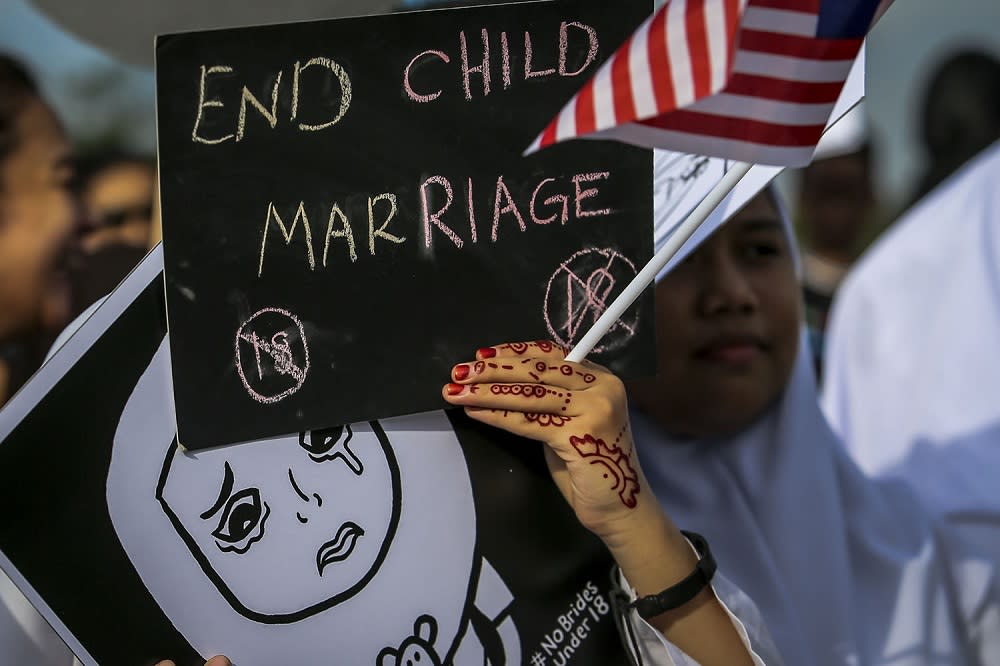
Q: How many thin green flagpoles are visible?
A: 0